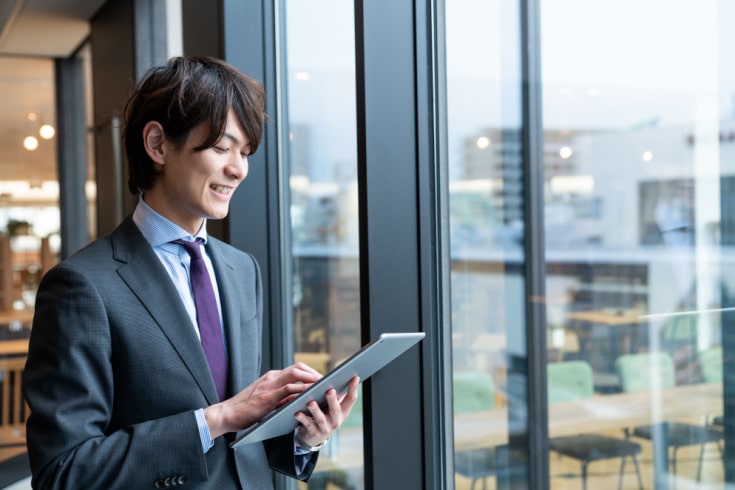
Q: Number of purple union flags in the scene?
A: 0